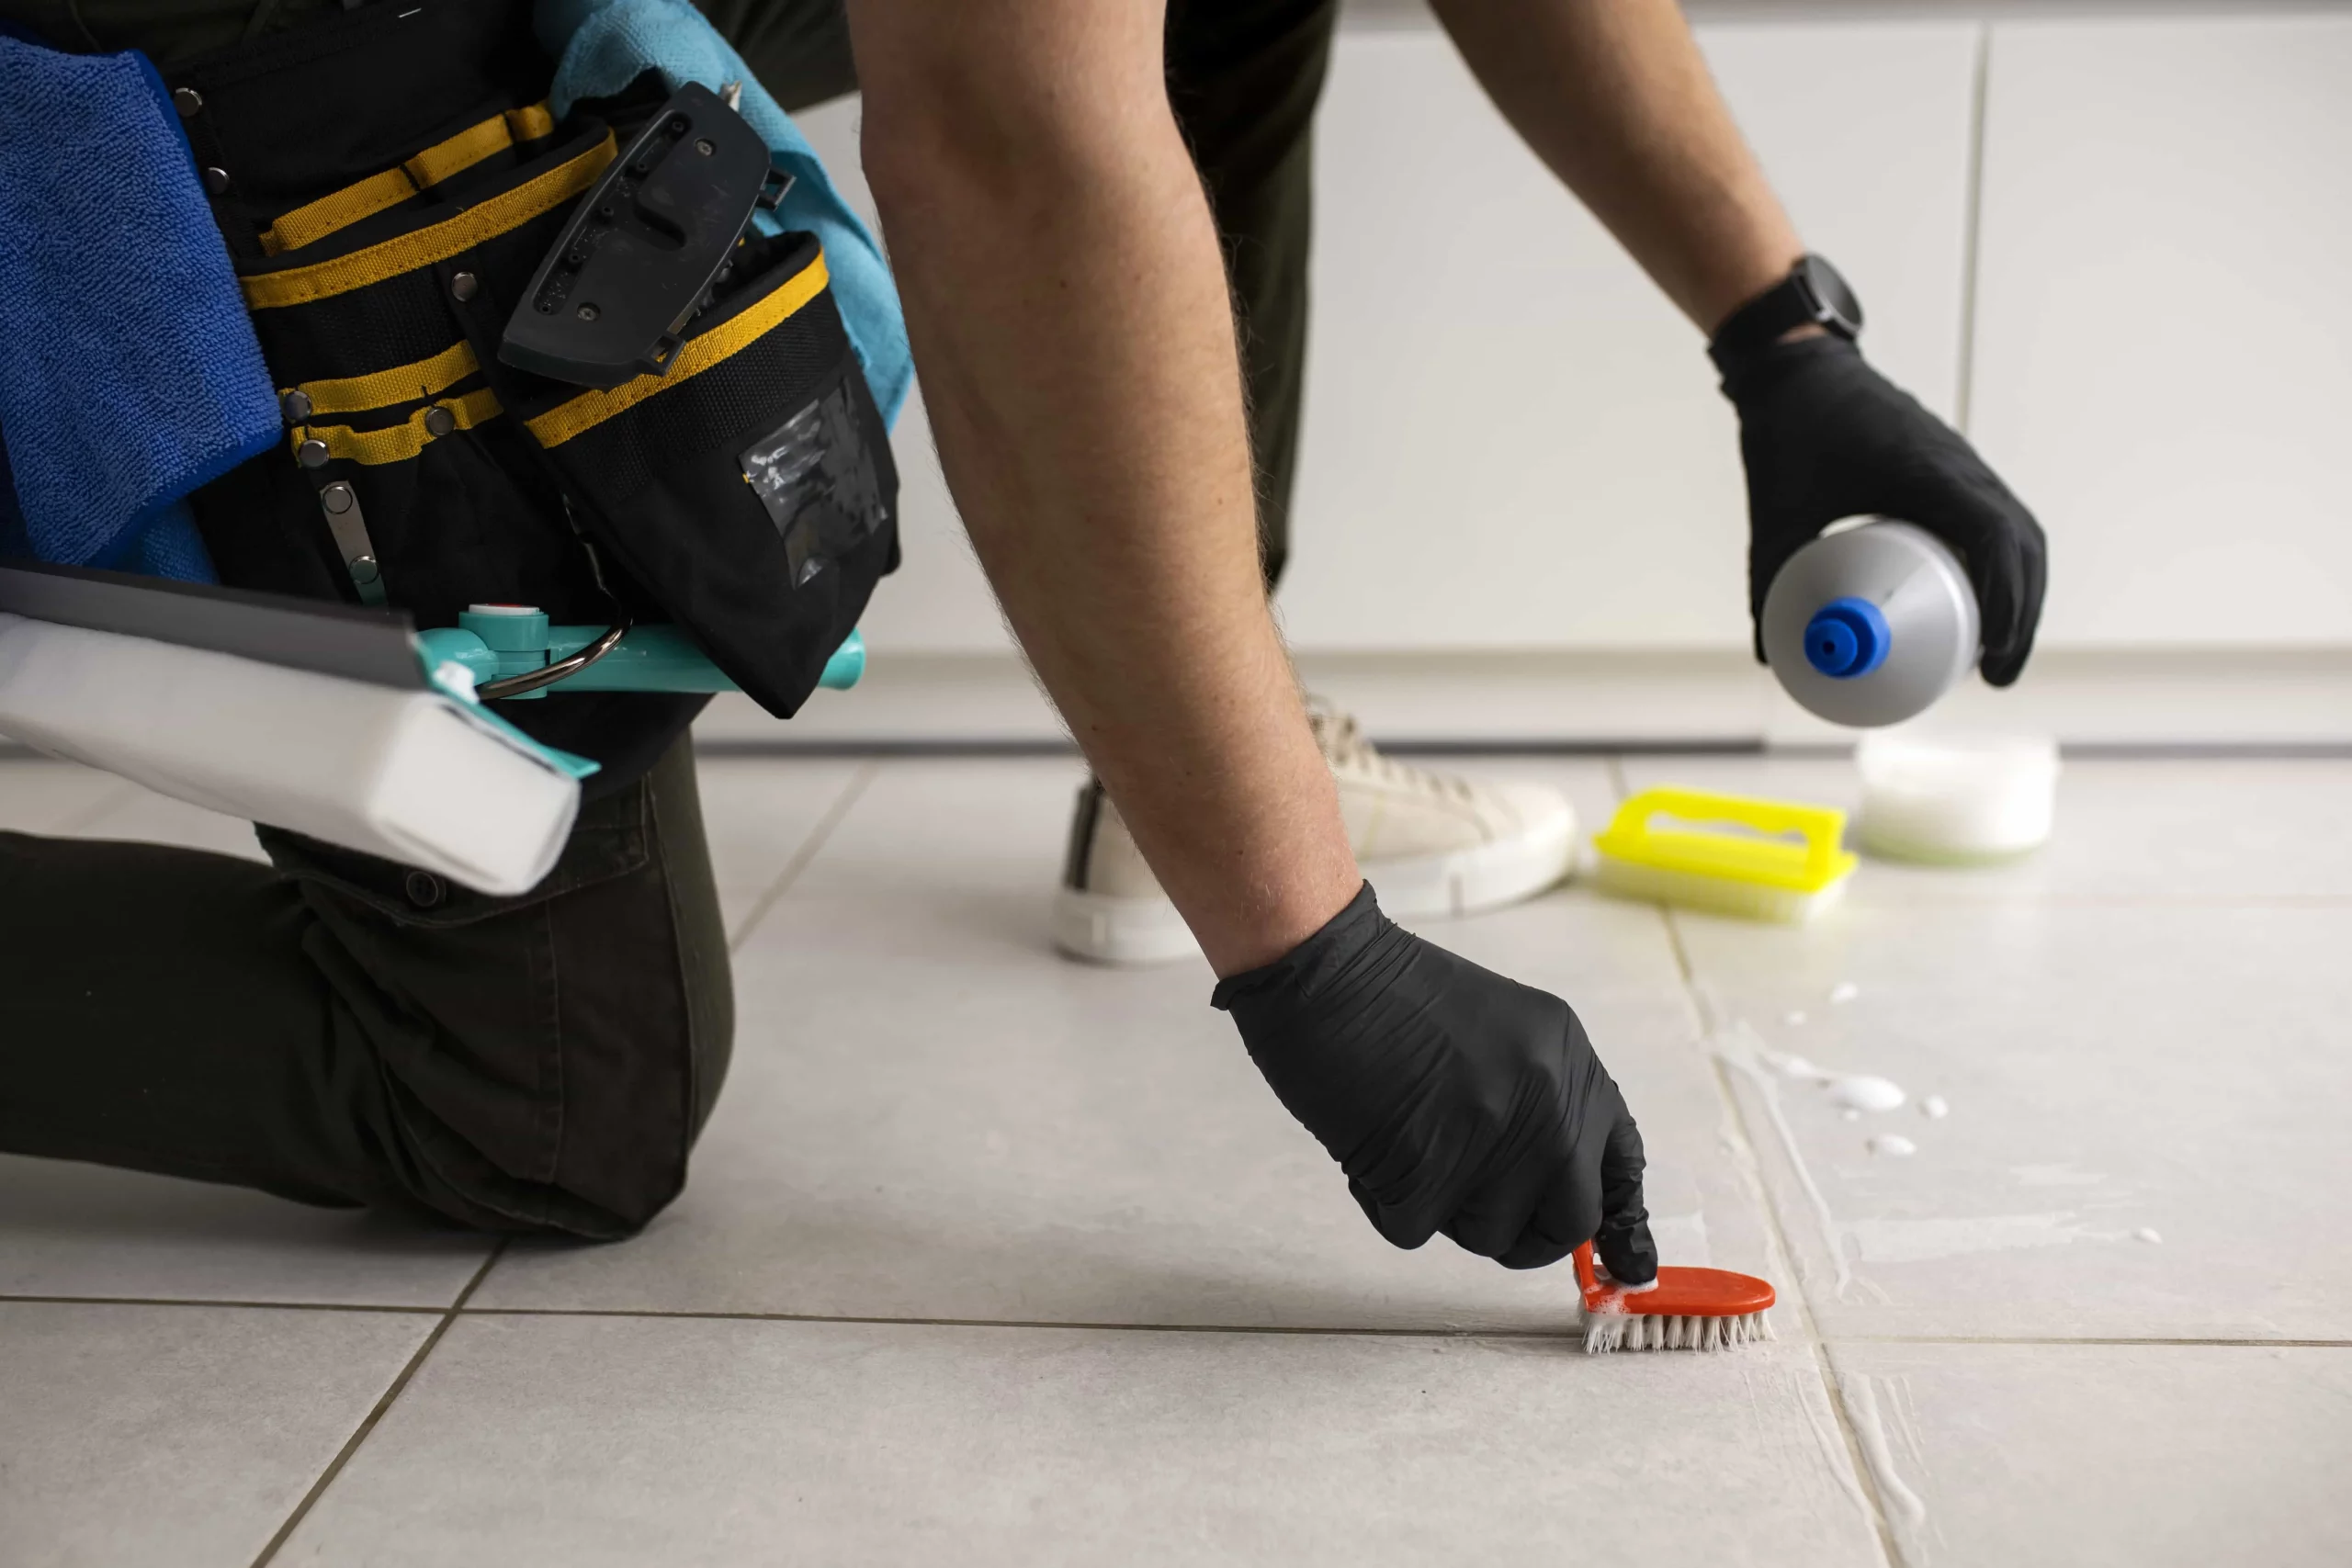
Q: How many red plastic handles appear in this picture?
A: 1